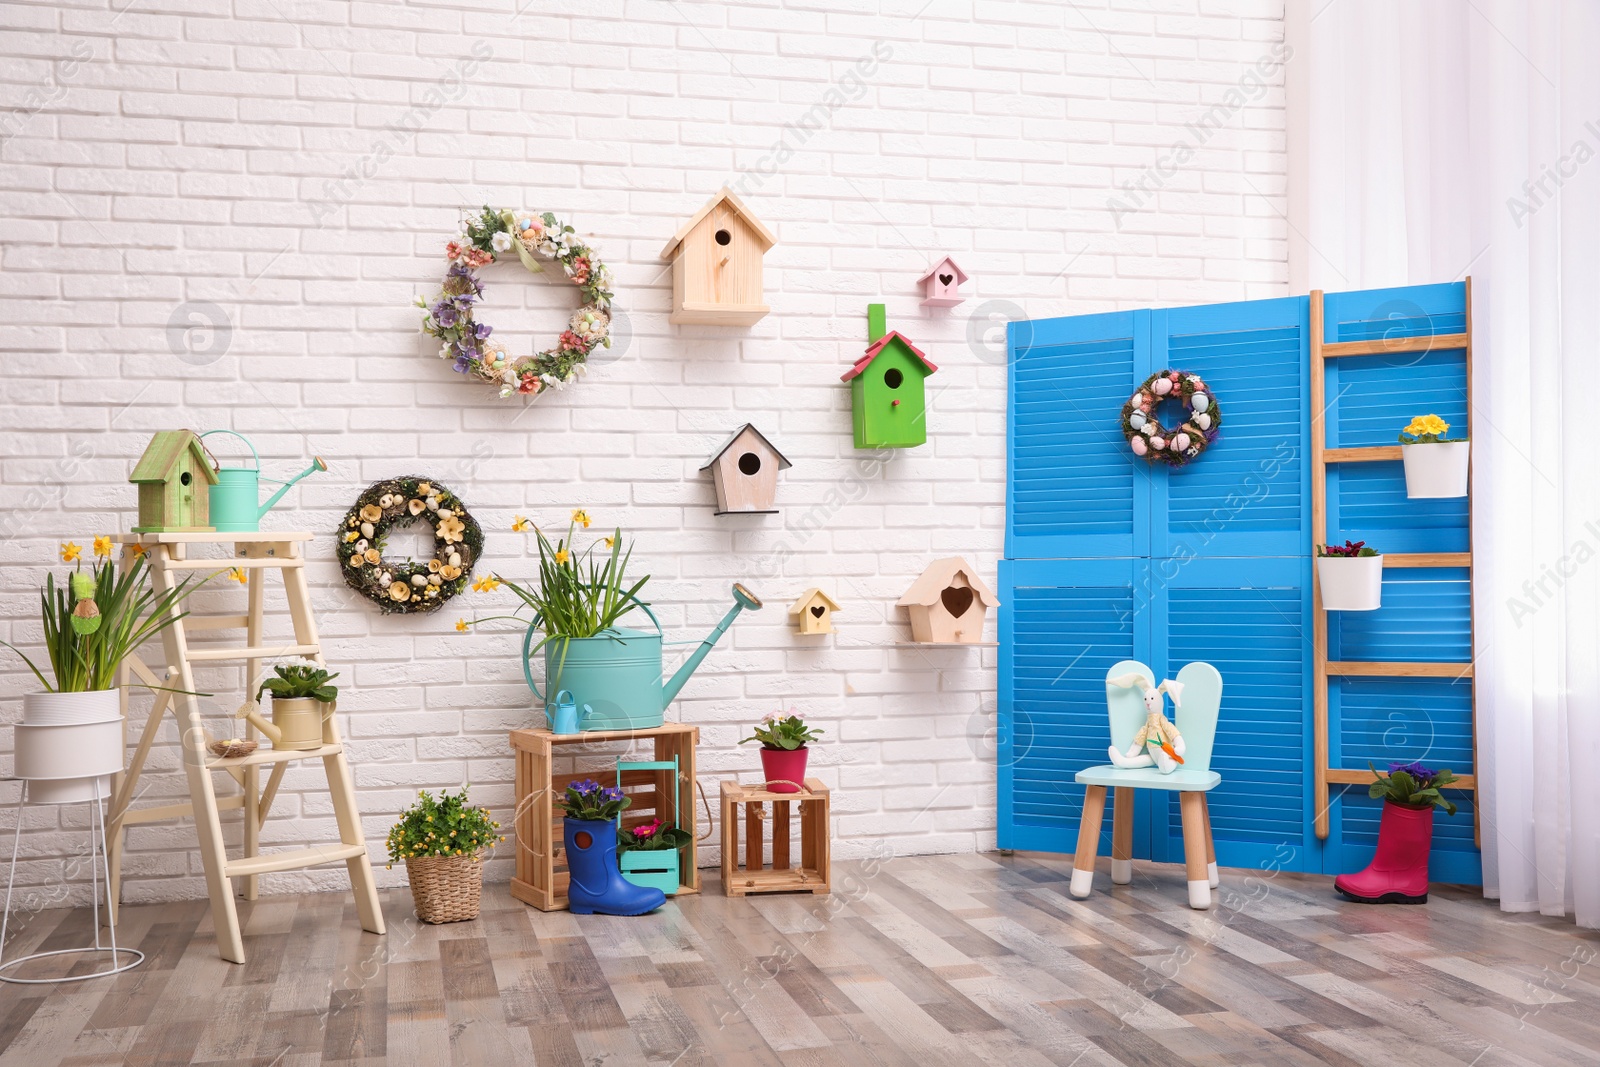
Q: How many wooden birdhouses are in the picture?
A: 7